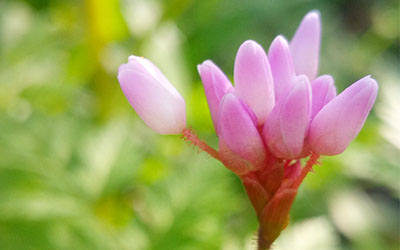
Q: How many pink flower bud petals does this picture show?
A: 9